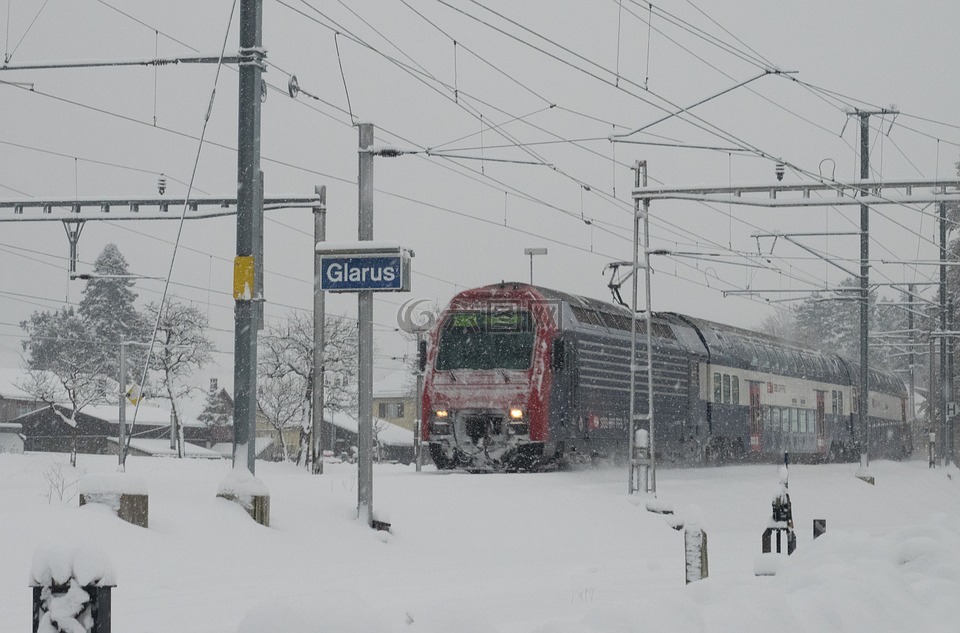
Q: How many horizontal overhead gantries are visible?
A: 2